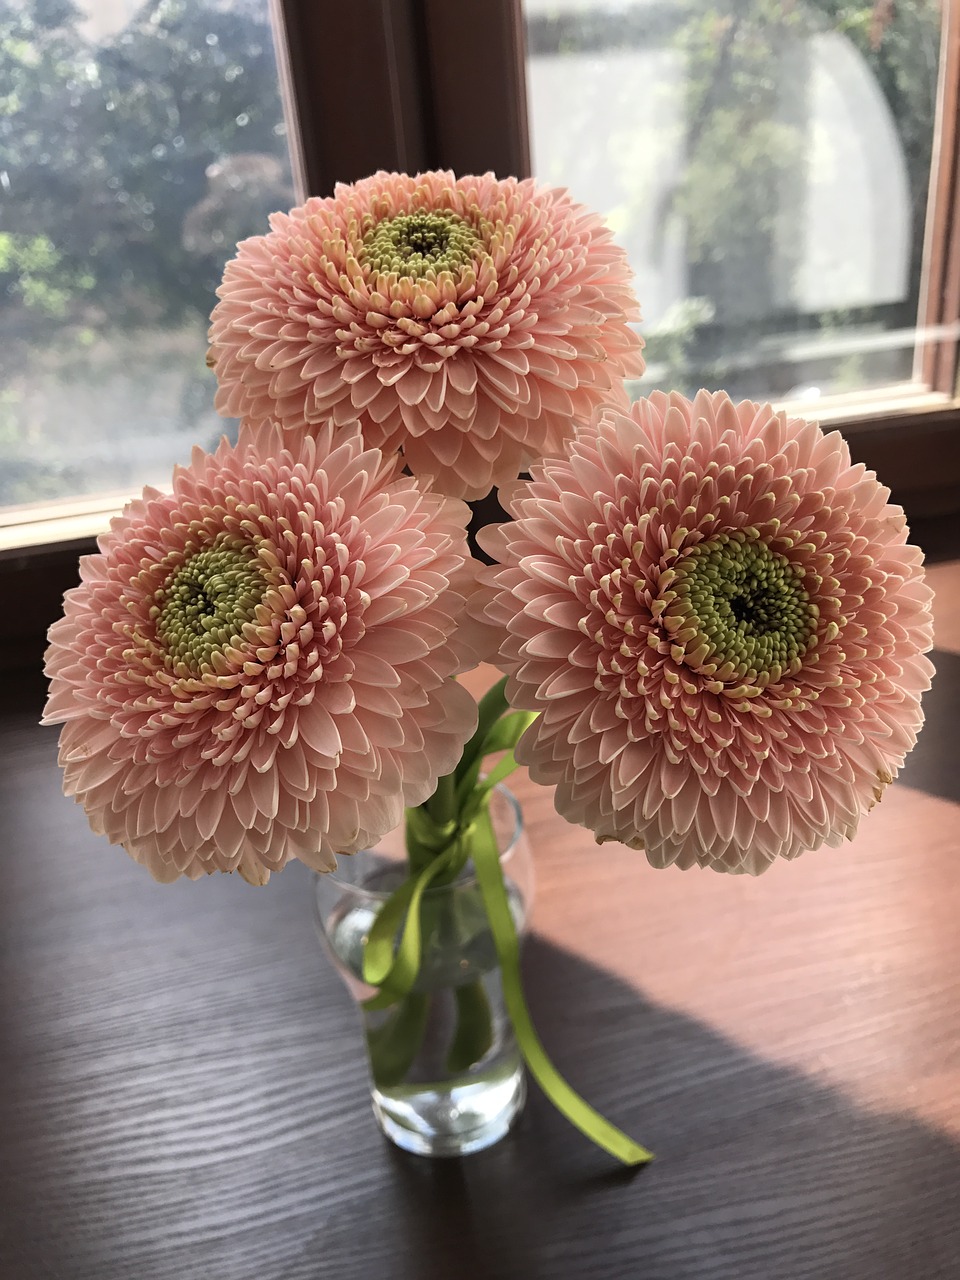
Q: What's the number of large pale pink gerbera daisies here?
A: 3